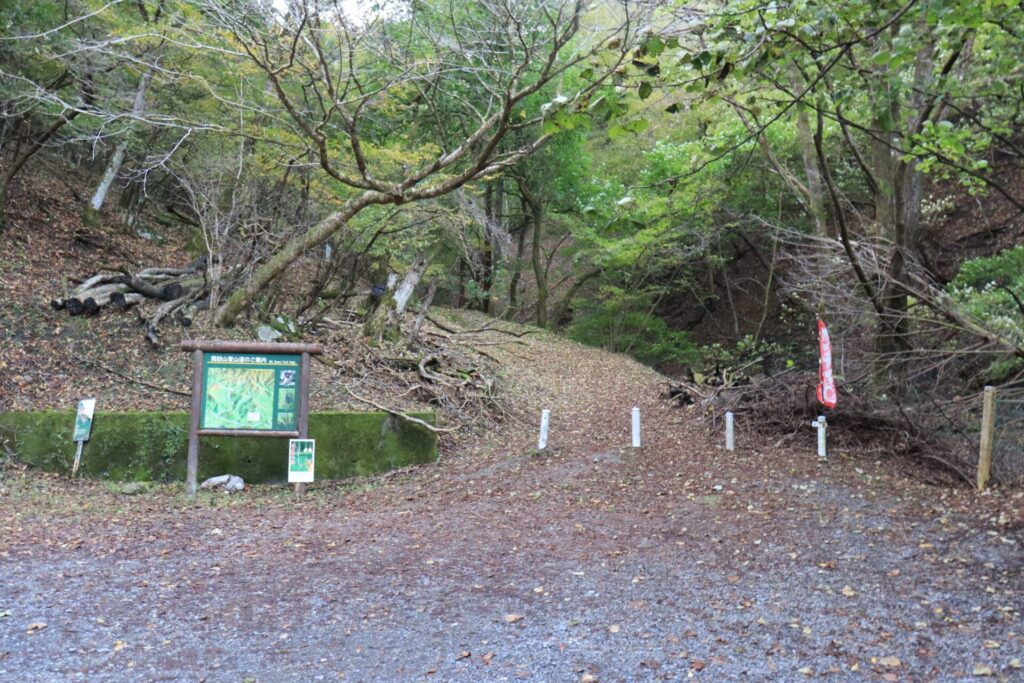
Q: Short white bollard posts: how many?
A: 4